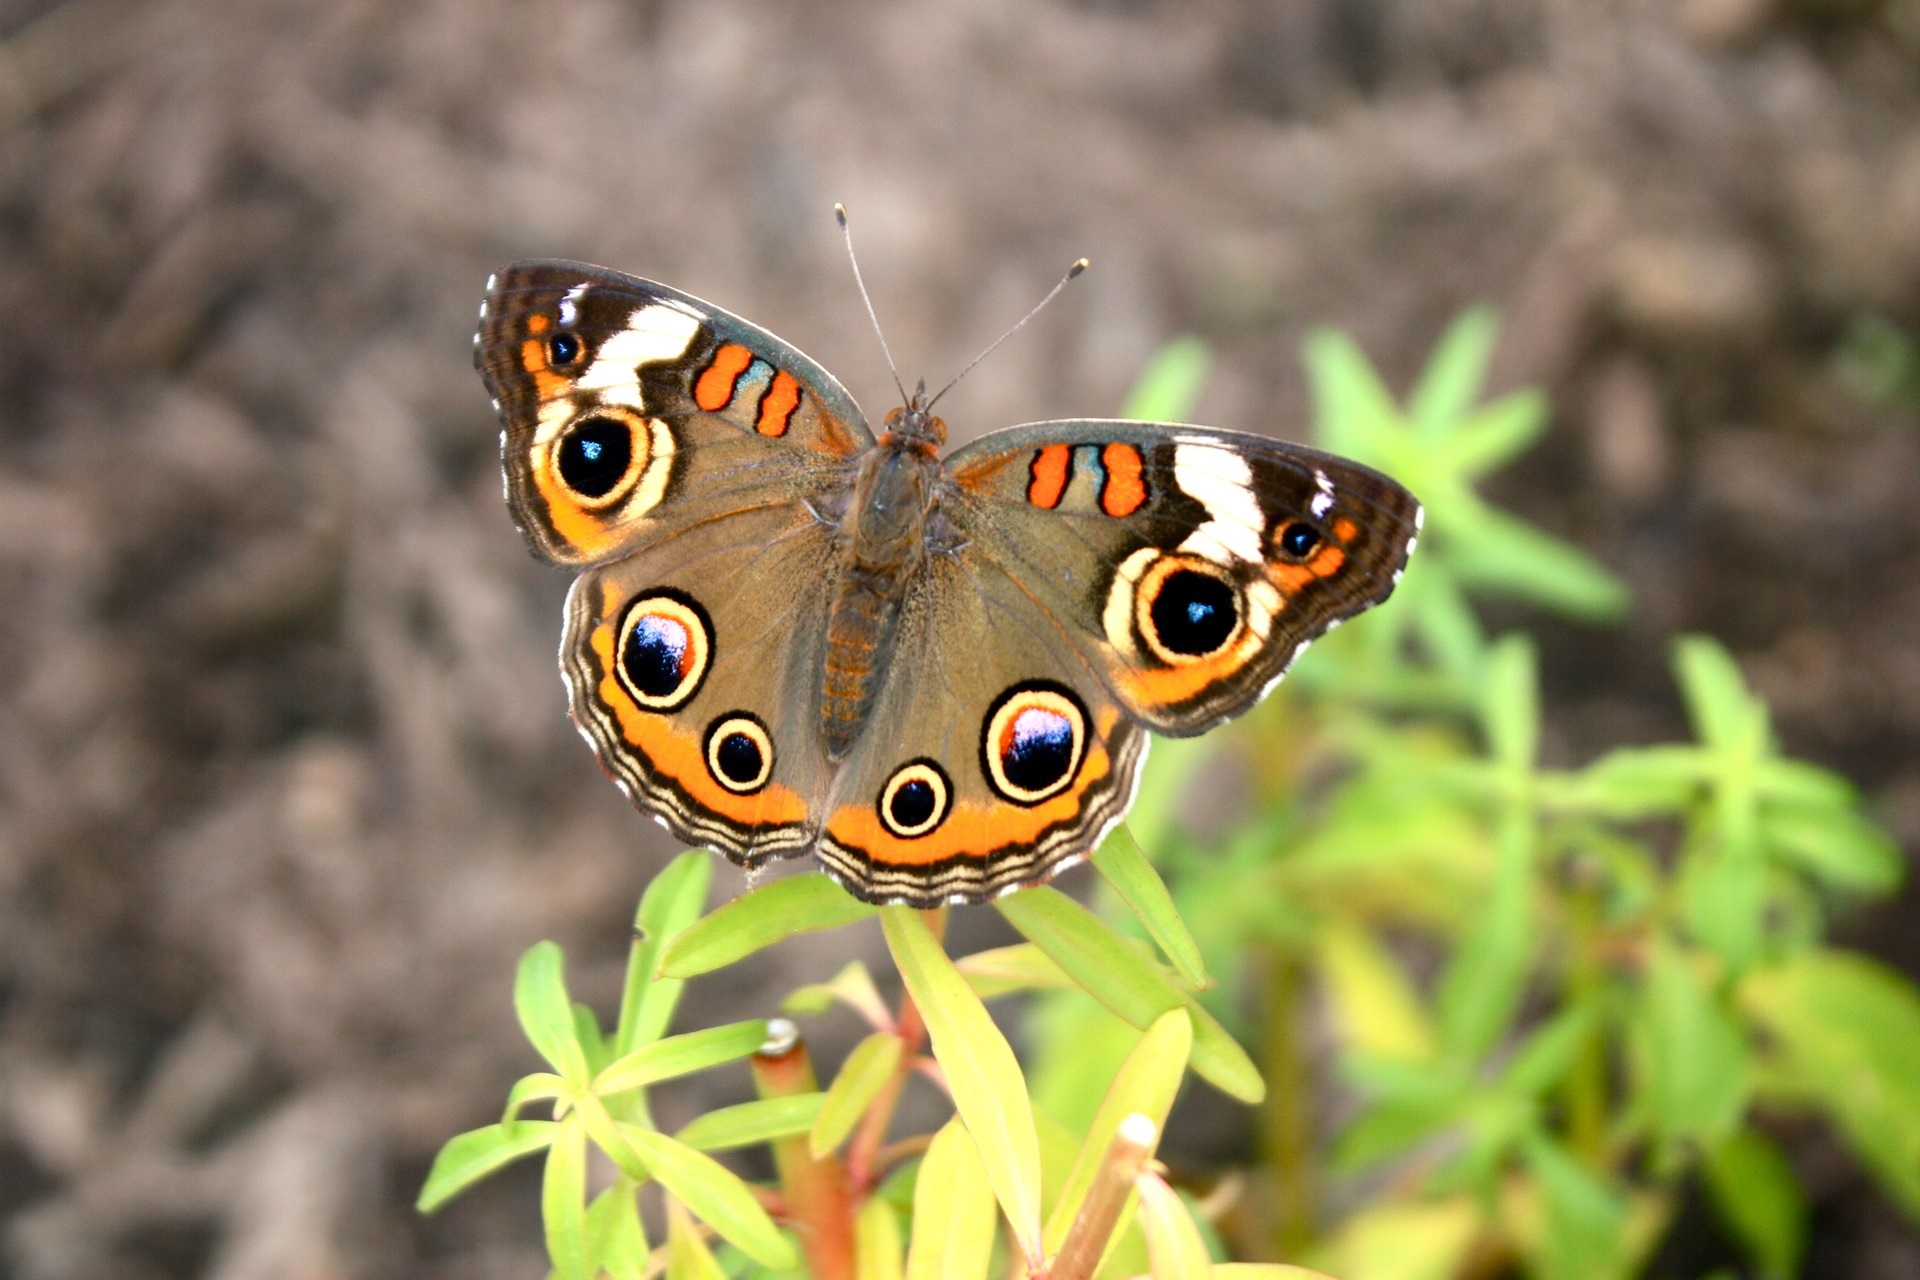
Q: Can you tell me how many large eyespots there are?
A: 4